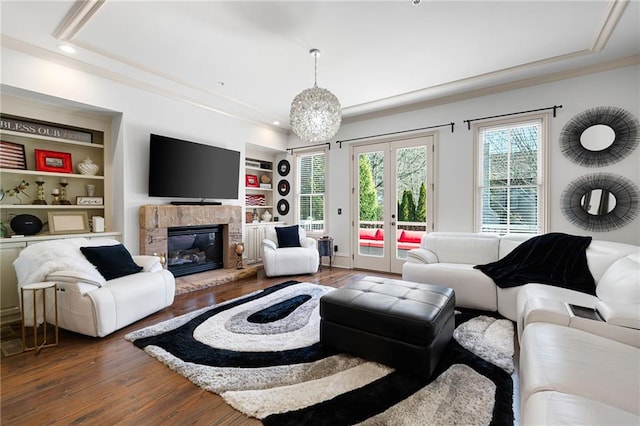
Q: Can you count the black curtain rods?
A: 3